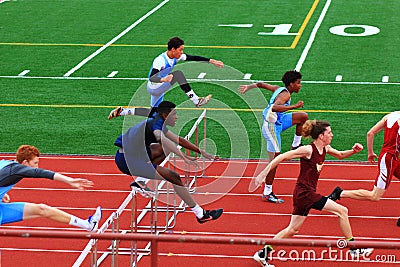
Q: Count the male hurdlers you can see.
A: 6